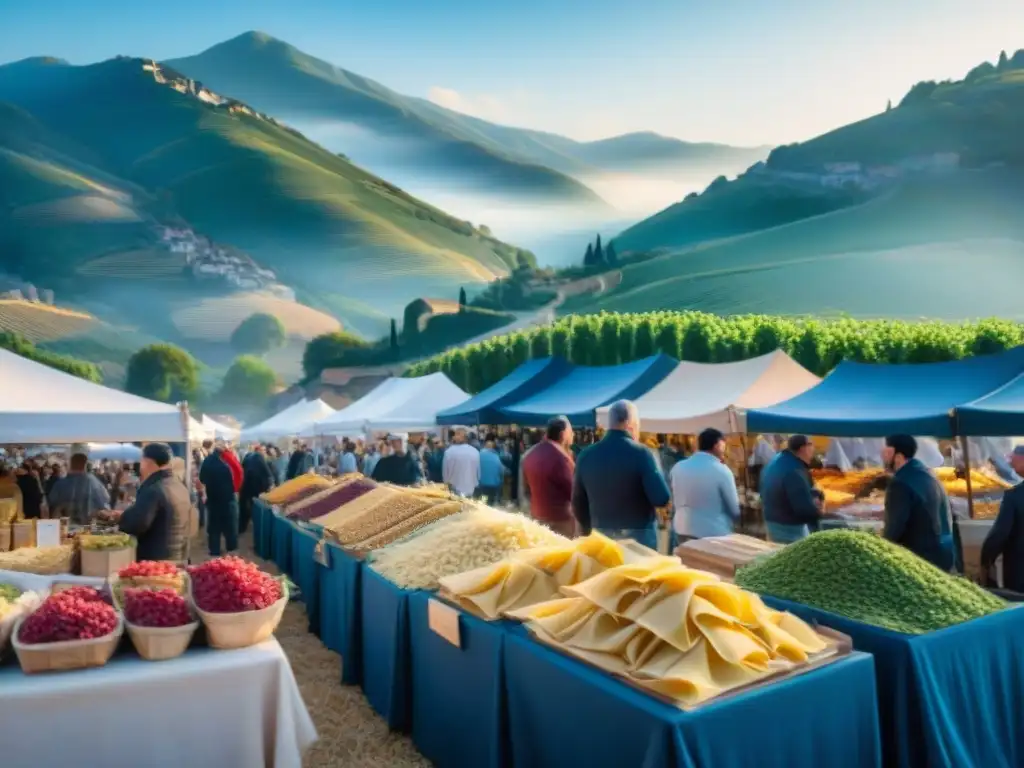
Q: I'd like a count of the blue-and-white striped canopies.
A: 0